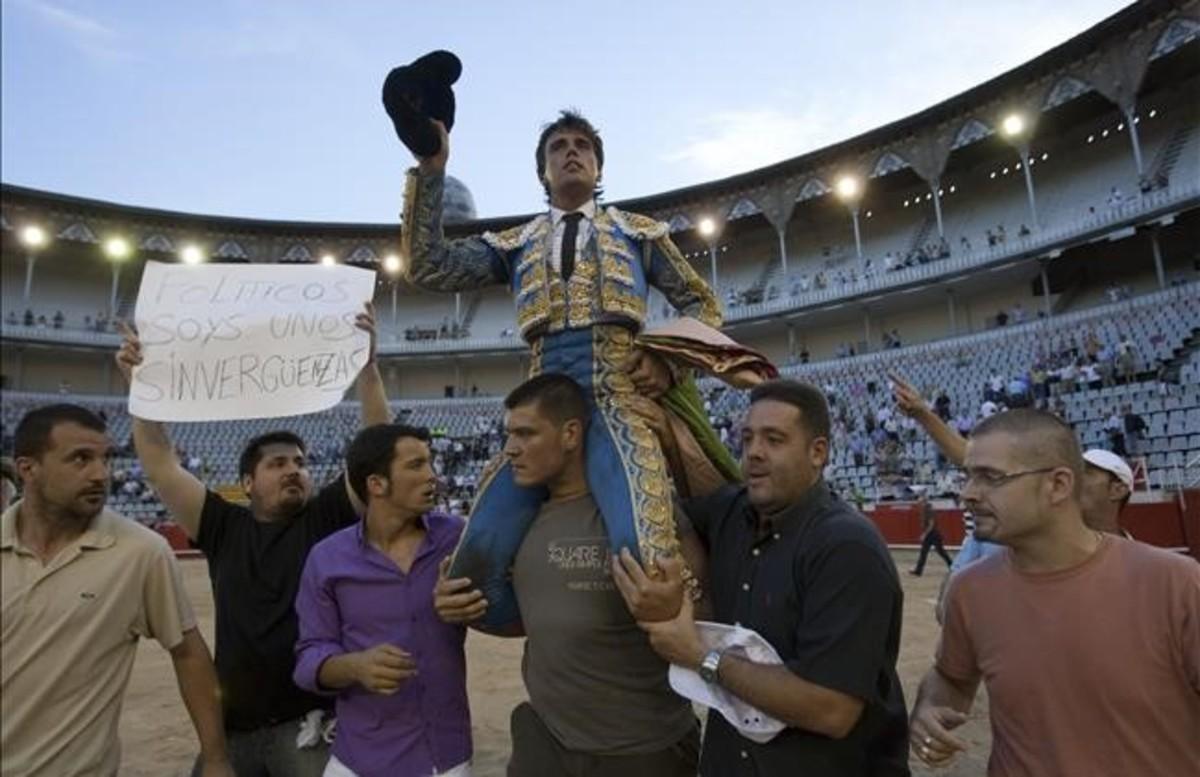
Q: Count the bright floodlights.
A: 8